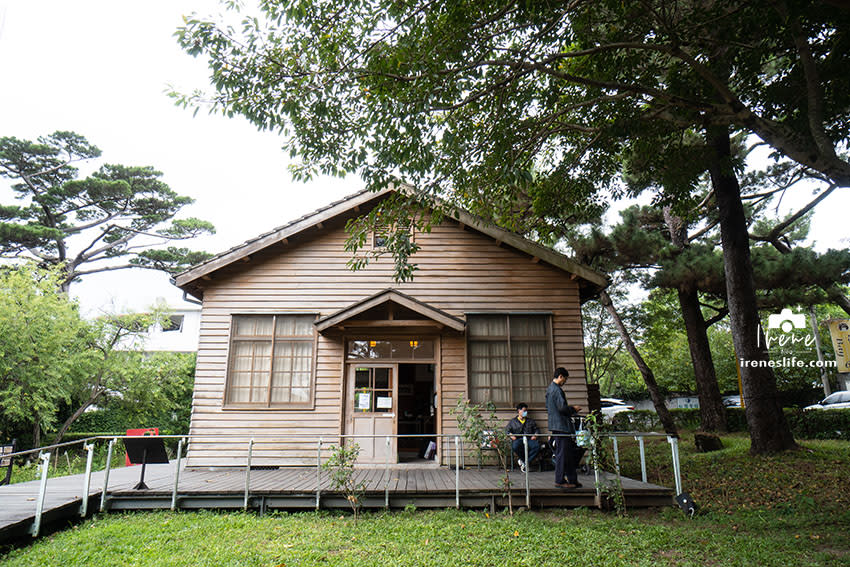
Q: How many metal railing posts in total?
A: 13